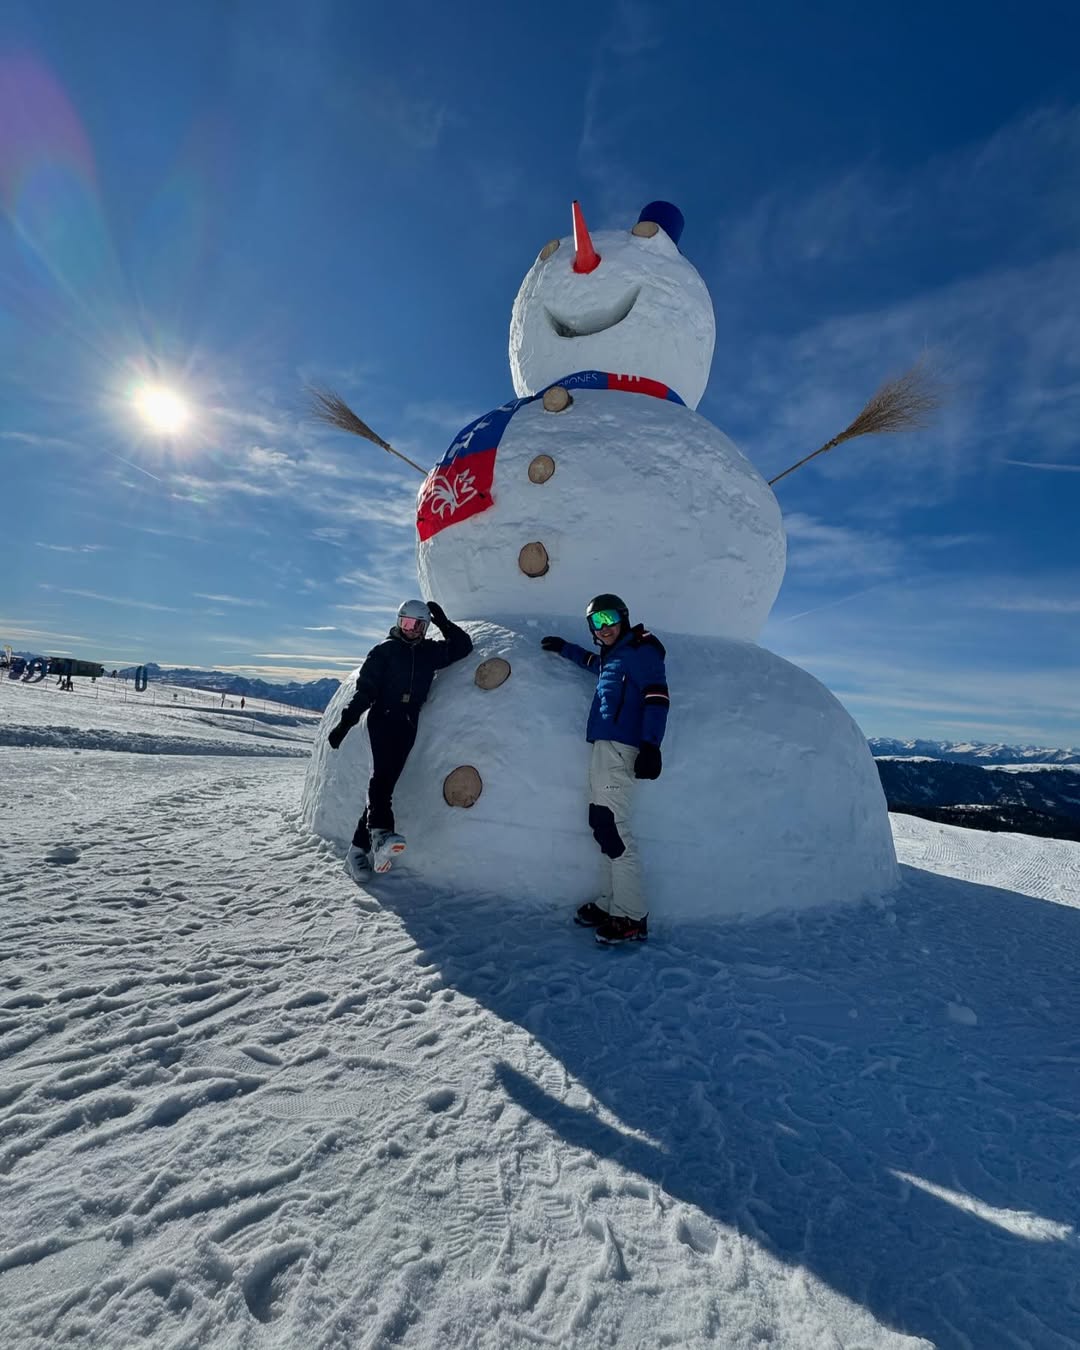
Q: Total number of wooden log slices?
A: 7